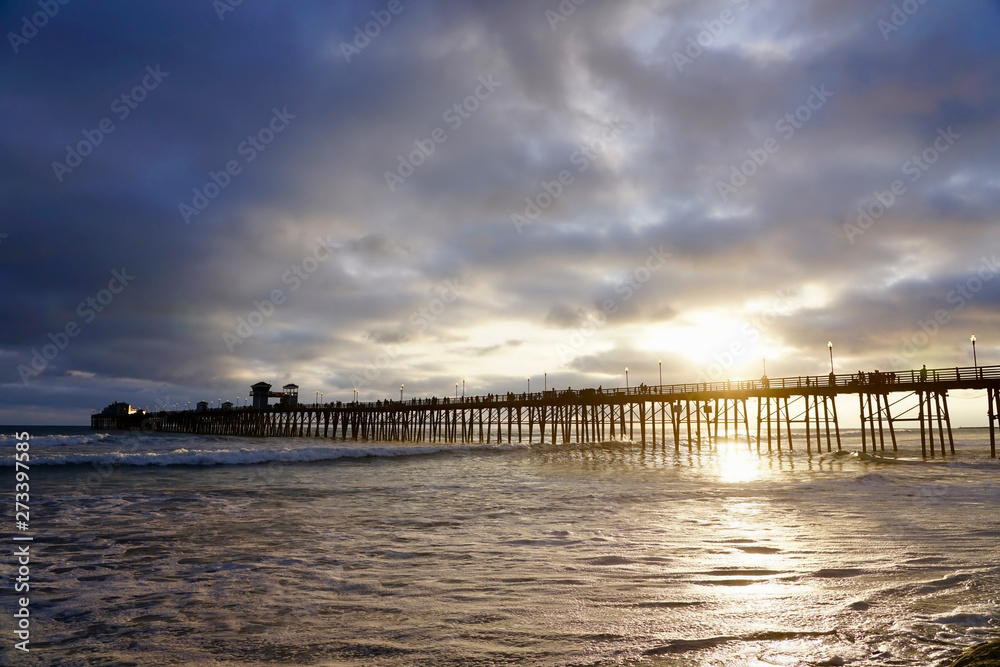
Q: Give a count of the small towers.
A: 2